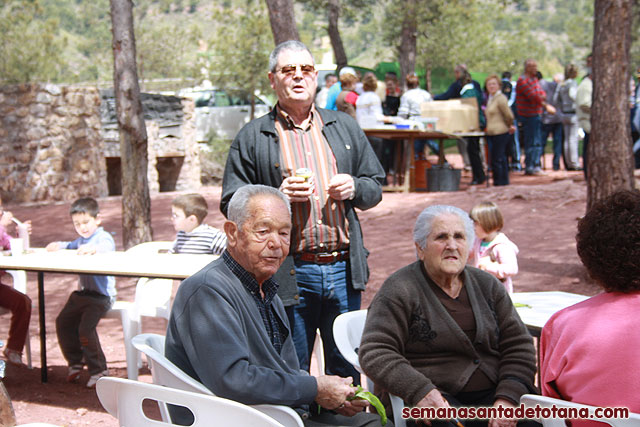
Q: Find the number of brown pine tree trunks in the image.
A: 5